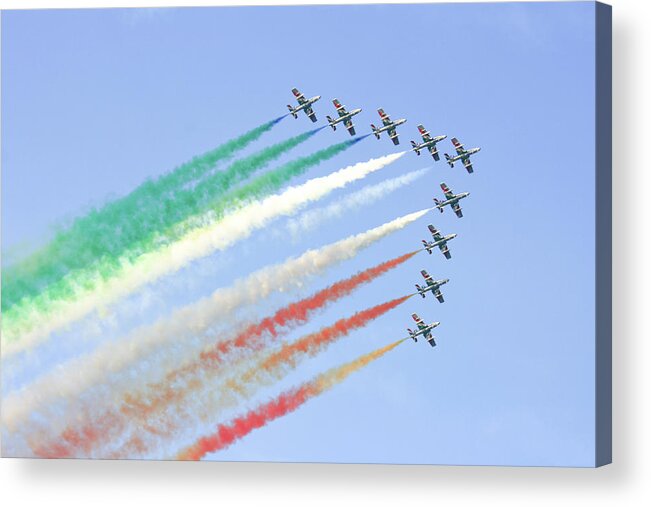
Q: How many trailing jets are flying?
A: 9